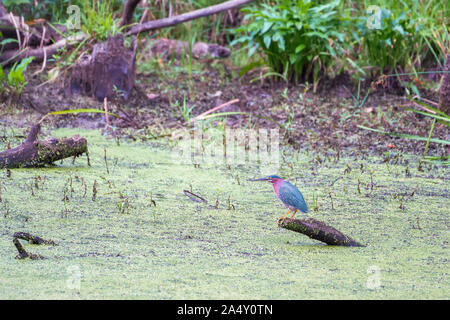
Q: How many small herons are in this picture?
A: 1